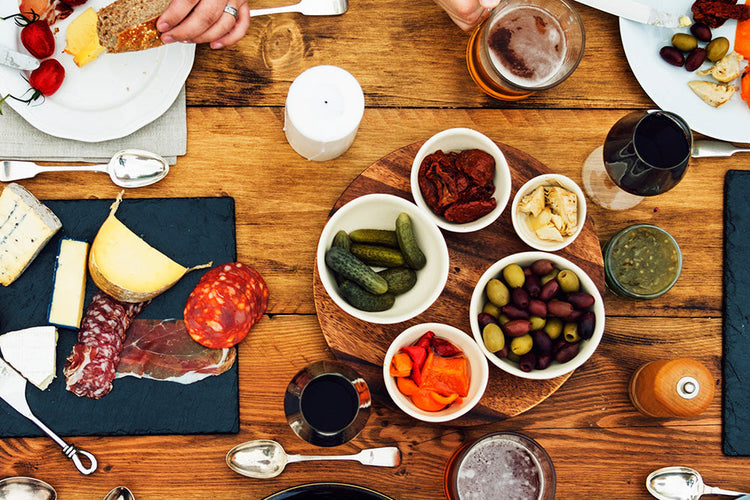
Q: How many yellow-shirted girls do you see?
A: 0